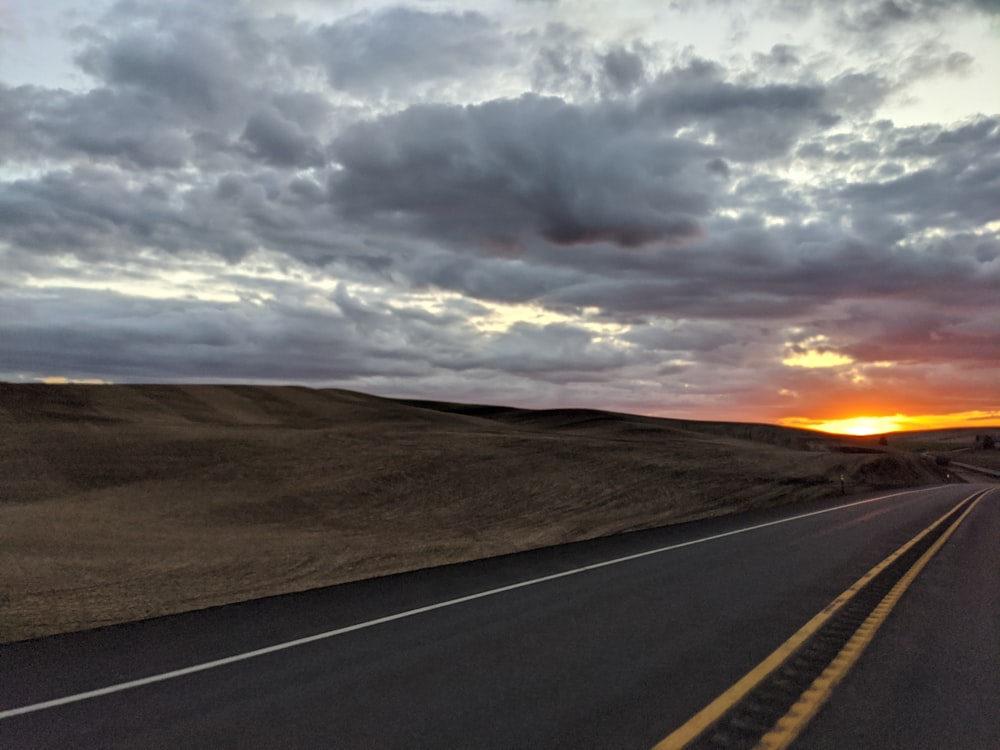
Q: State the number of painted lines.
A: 3